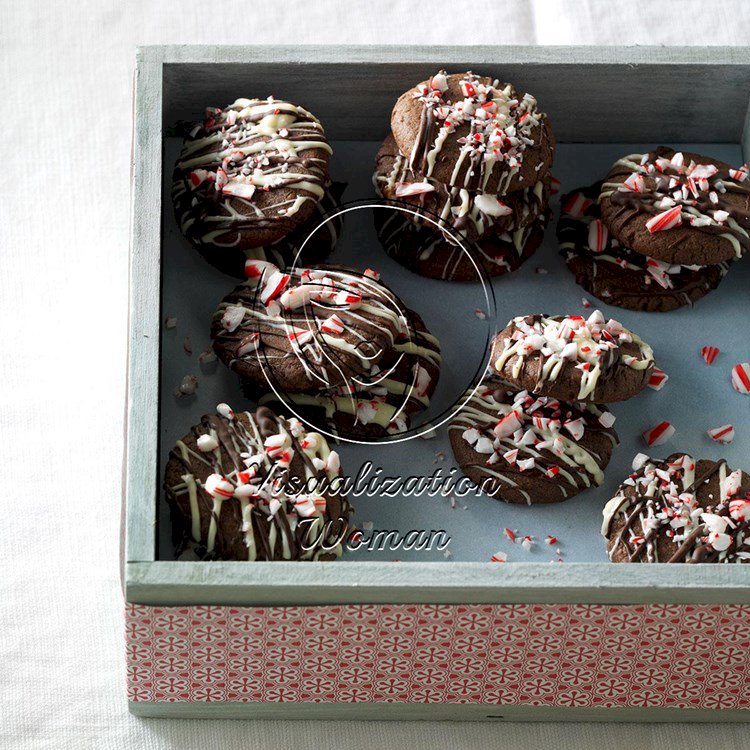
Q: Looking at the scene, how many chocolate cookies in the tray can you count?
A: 13